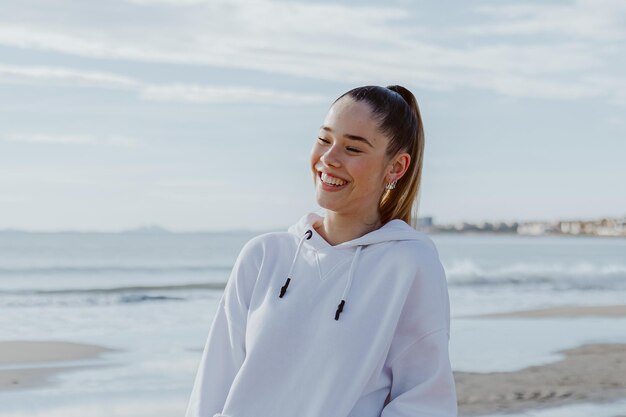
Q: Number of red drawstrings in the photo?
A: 0